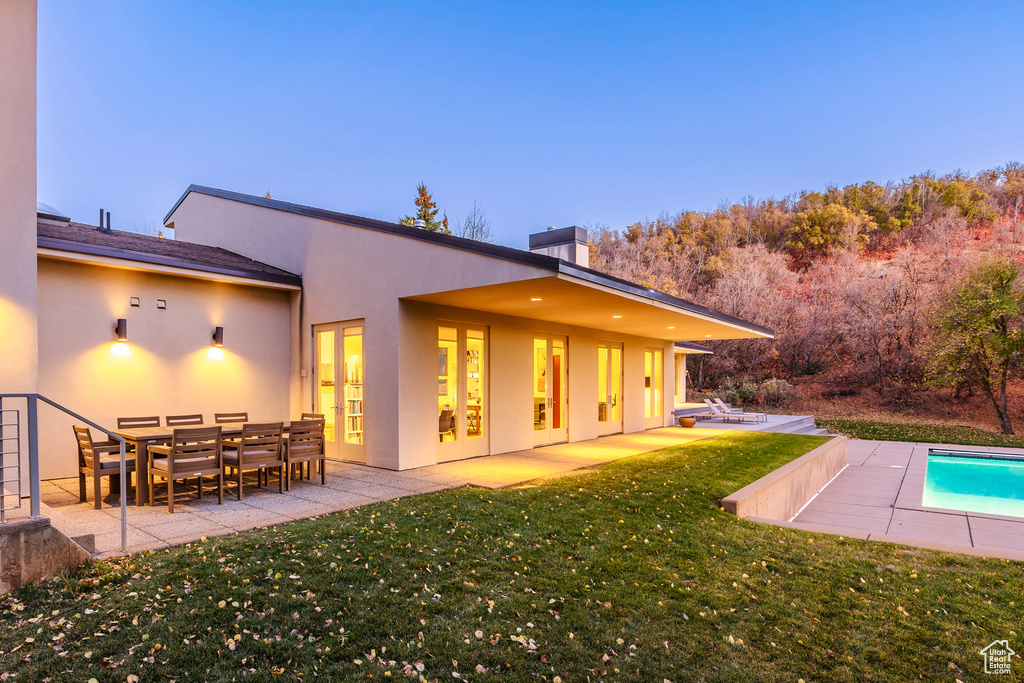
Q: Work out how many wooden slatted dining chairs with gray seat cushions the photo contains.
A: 8